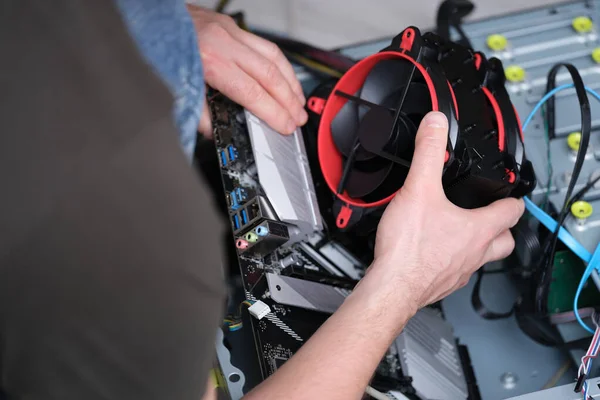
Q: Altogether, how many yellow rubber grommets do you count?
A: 6